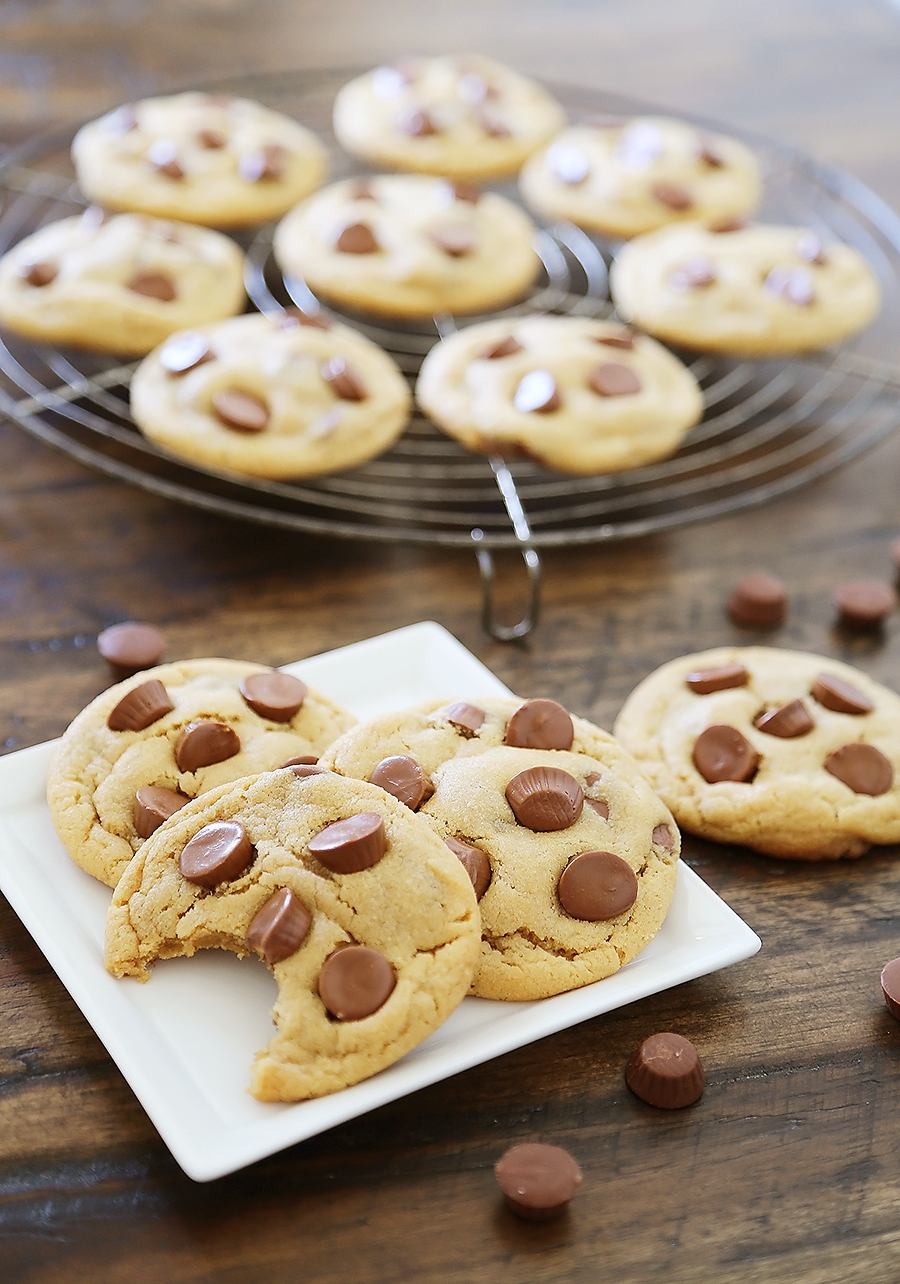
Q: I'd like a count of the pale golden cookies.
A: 12